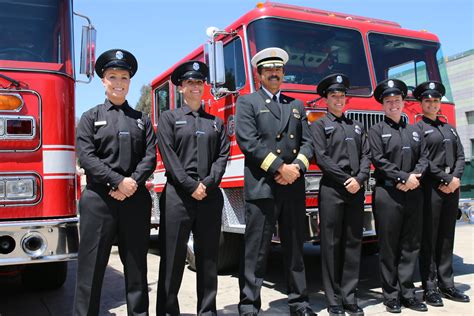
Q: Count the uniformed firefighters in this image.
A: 6